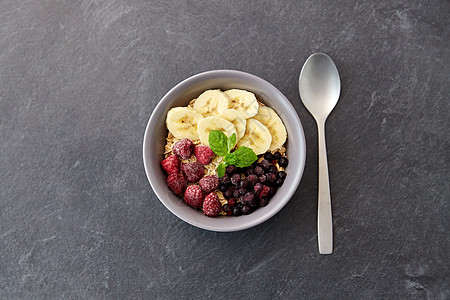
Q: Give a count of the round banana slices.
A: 7